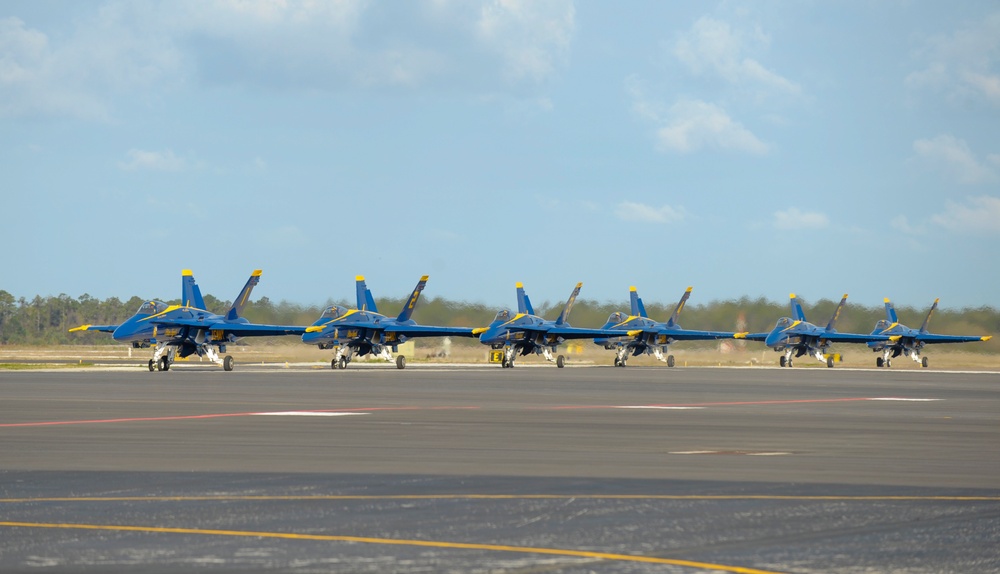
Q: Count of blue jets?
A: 6